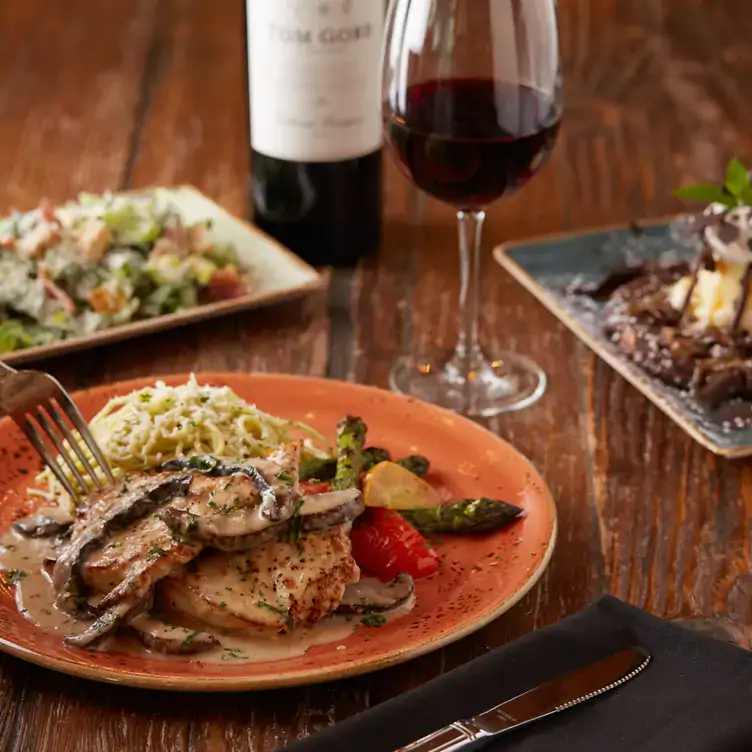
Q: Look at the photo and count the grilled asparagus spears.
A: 4